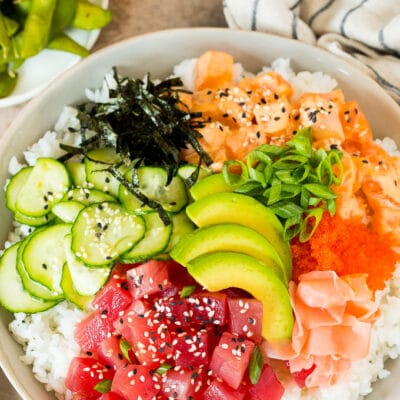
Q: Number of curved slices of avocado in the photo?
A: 4